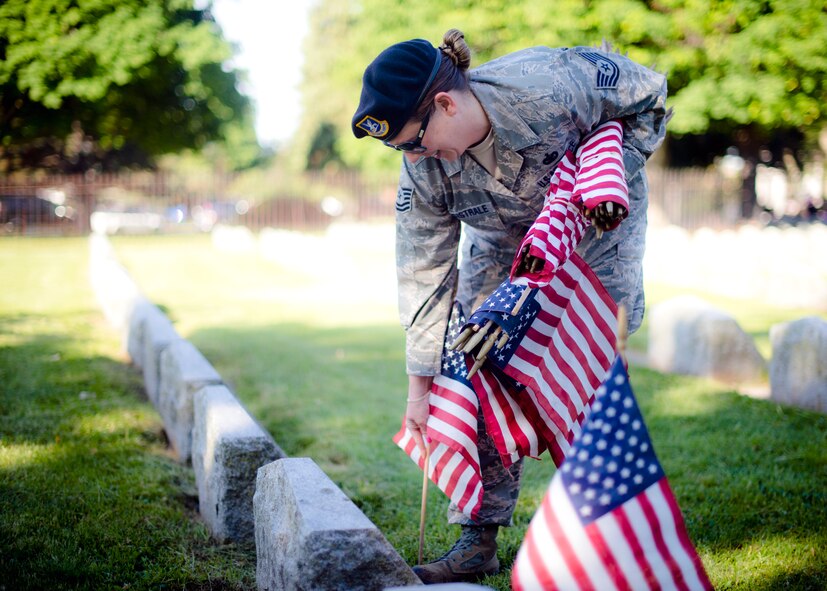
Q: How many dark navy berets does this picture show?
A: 1